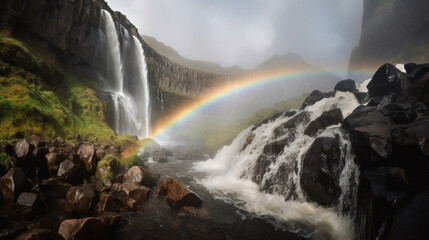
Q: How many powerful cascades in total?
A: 2